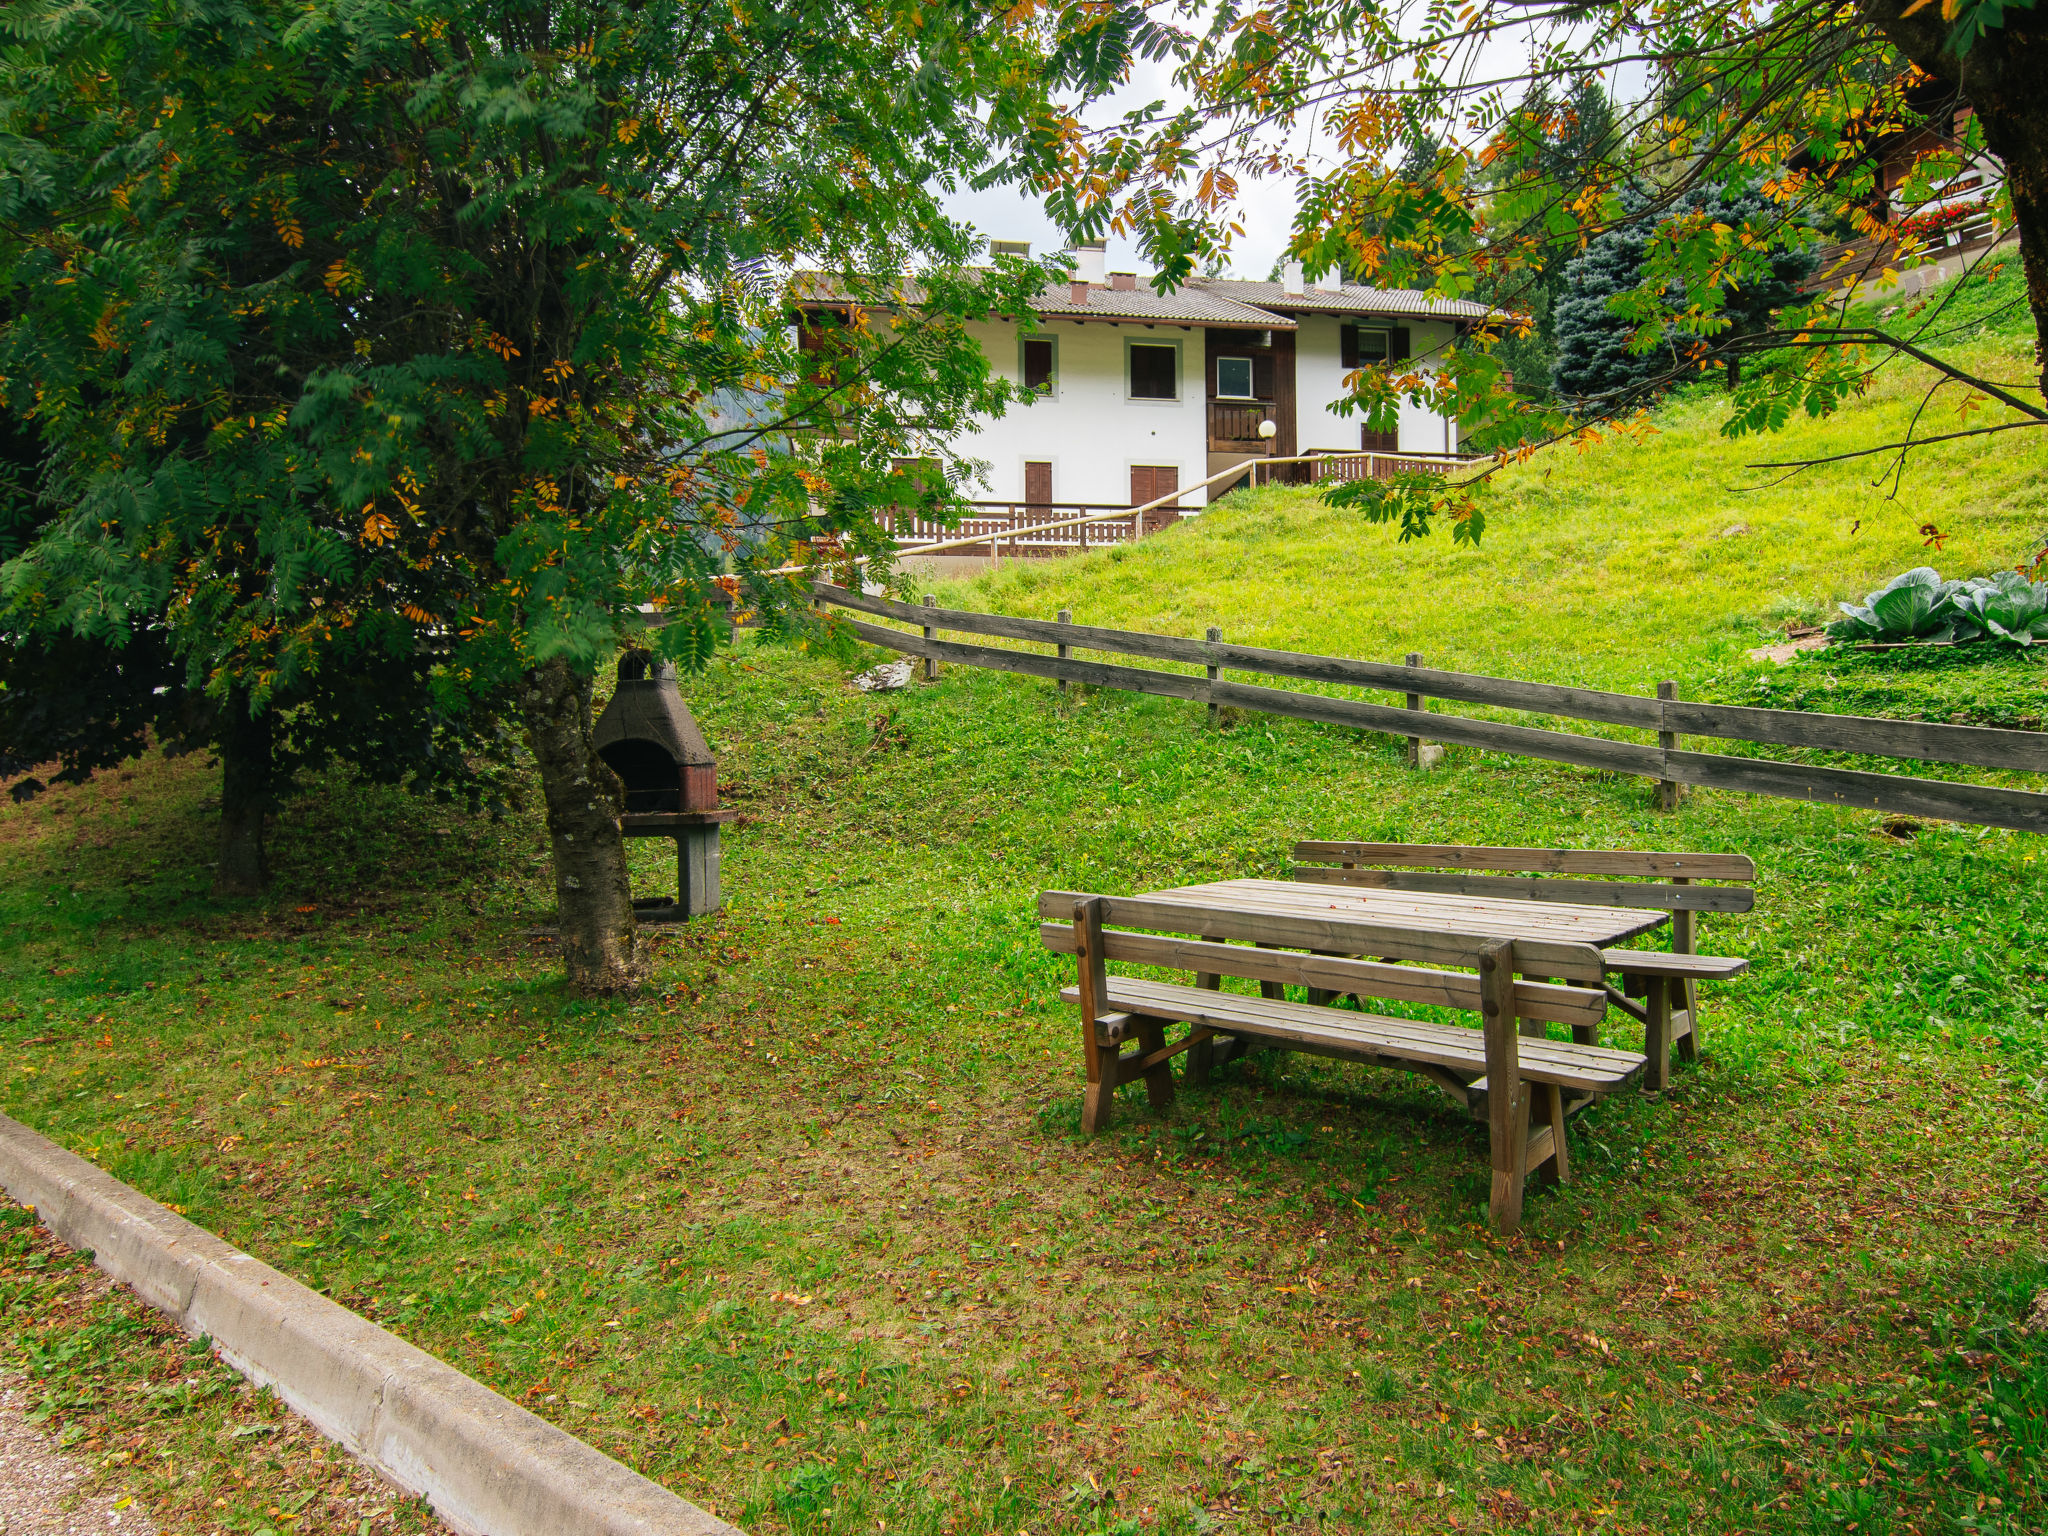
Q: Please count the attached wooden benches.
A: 2